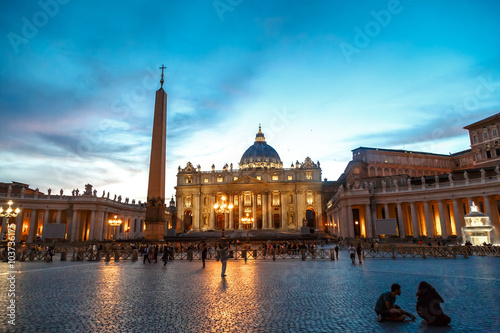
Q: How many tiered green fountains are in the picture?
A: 0